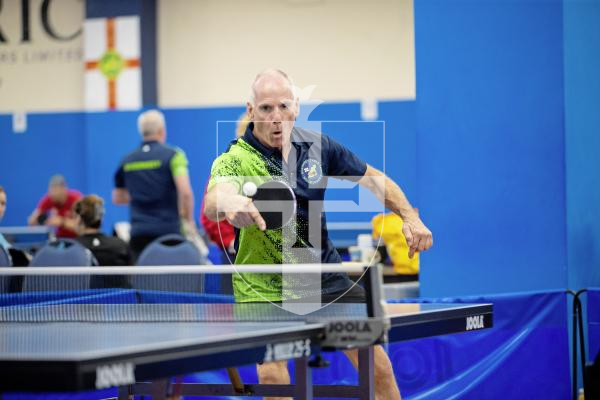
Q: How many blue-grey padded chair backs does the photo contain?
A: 3